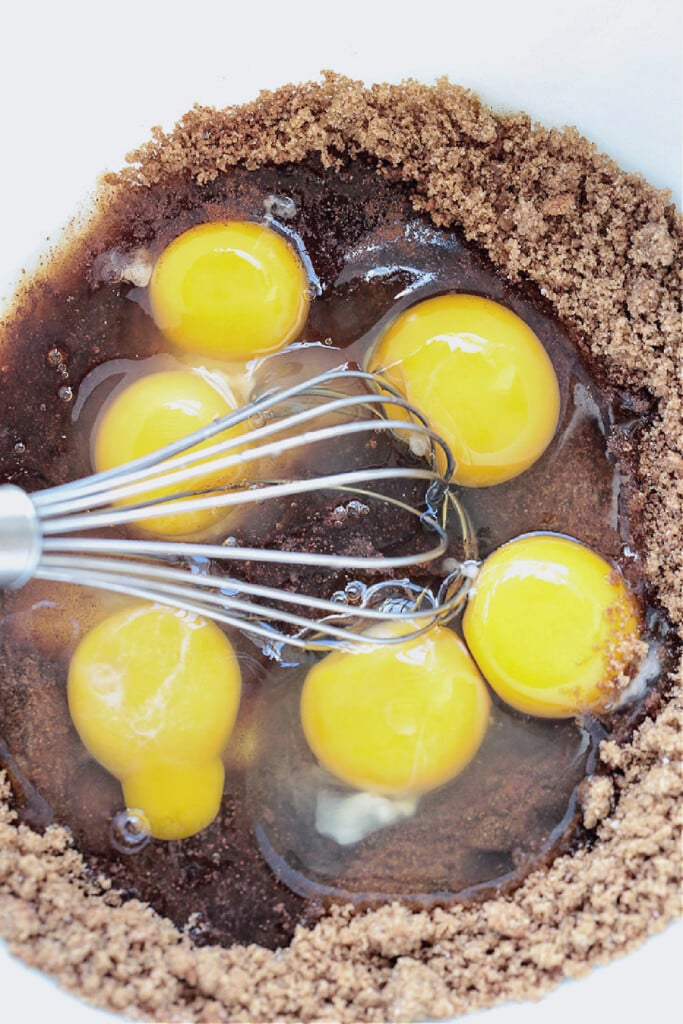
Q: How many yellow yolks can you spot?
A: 6